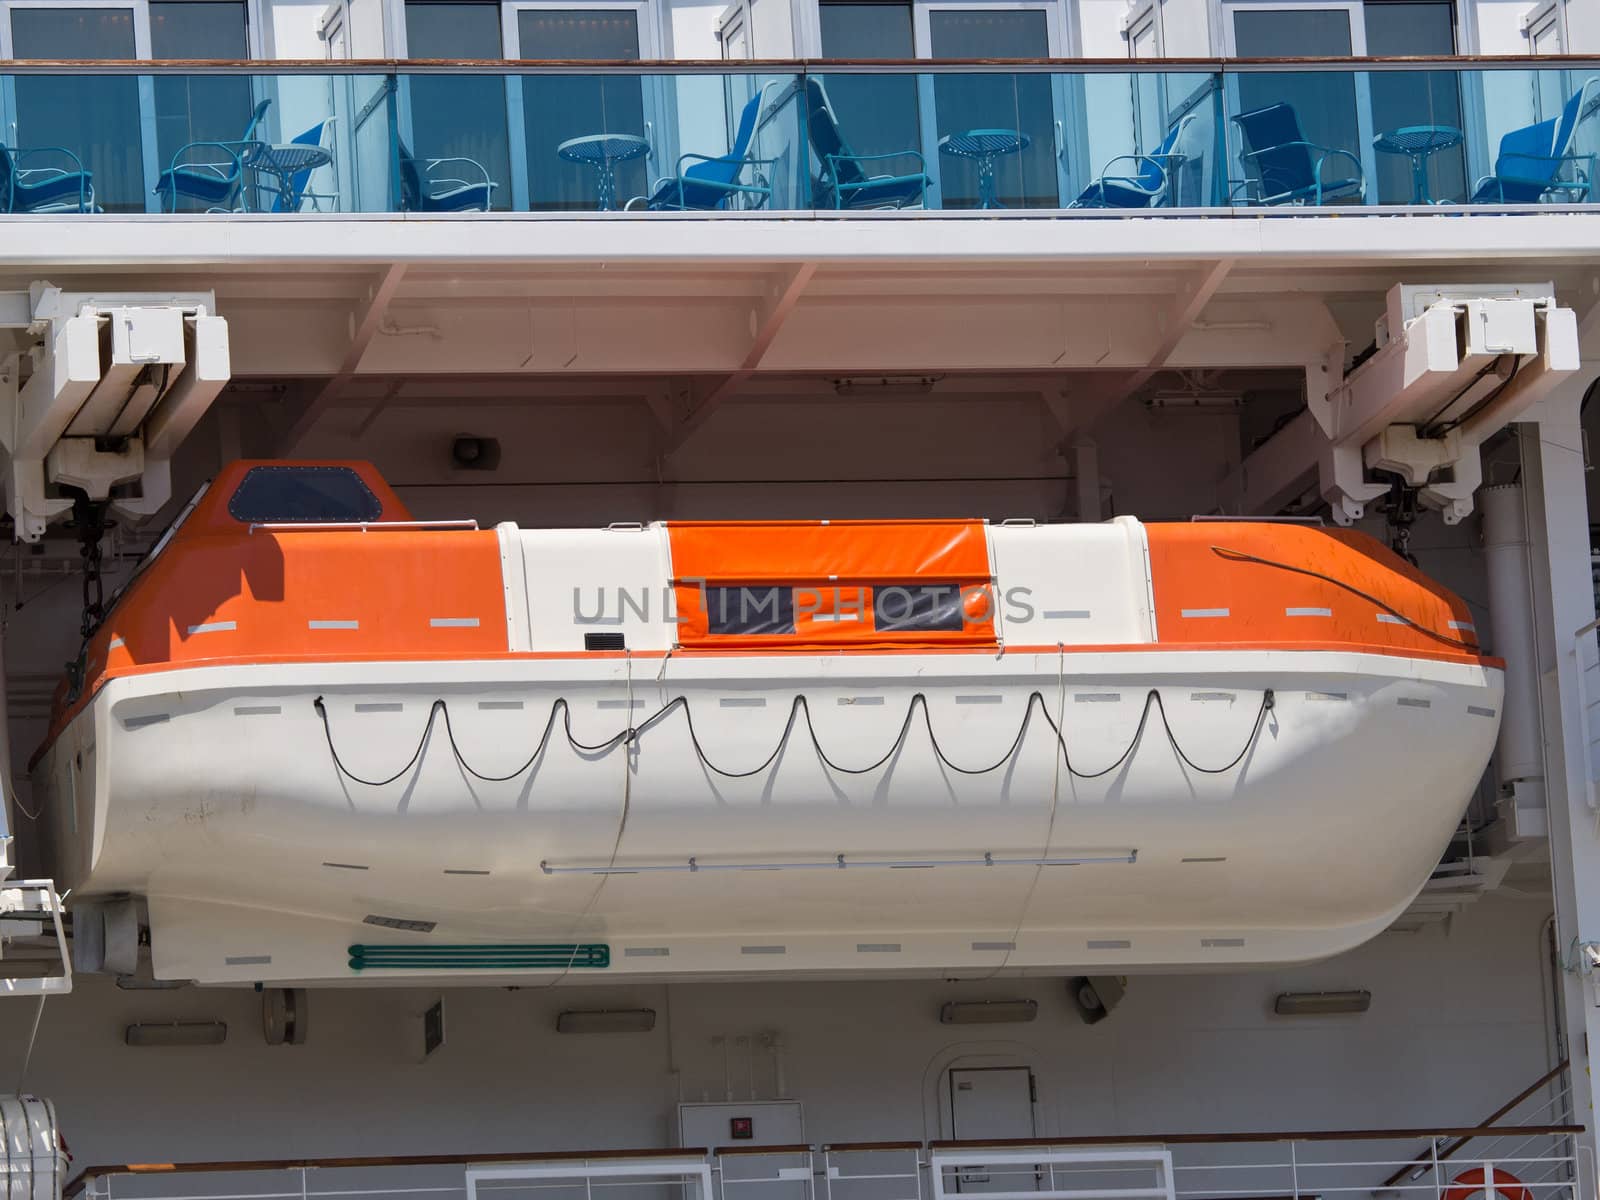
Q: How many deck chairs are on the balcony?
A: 9